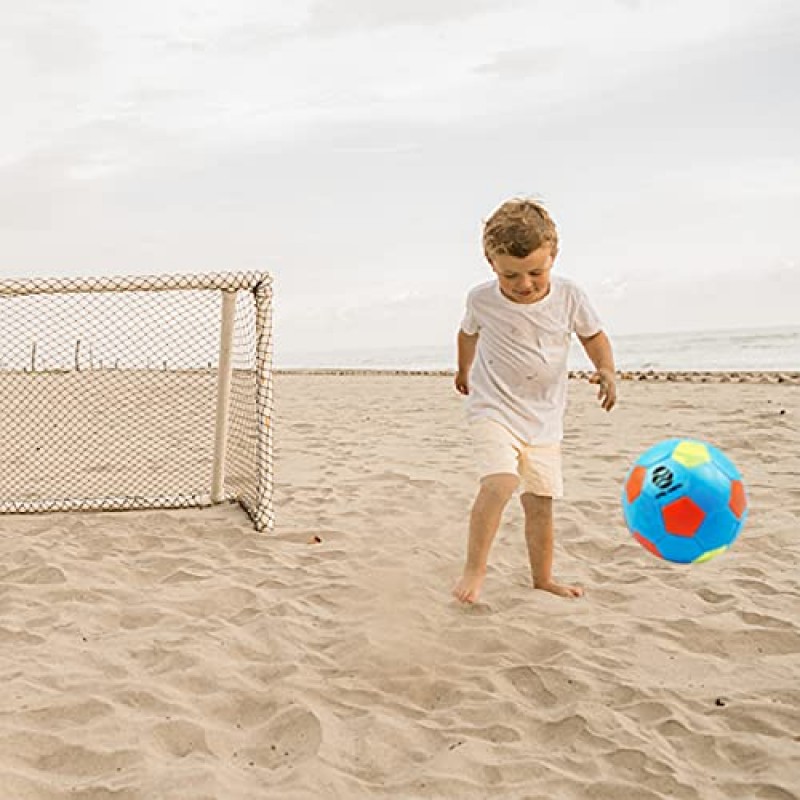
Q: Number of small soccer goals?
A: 1